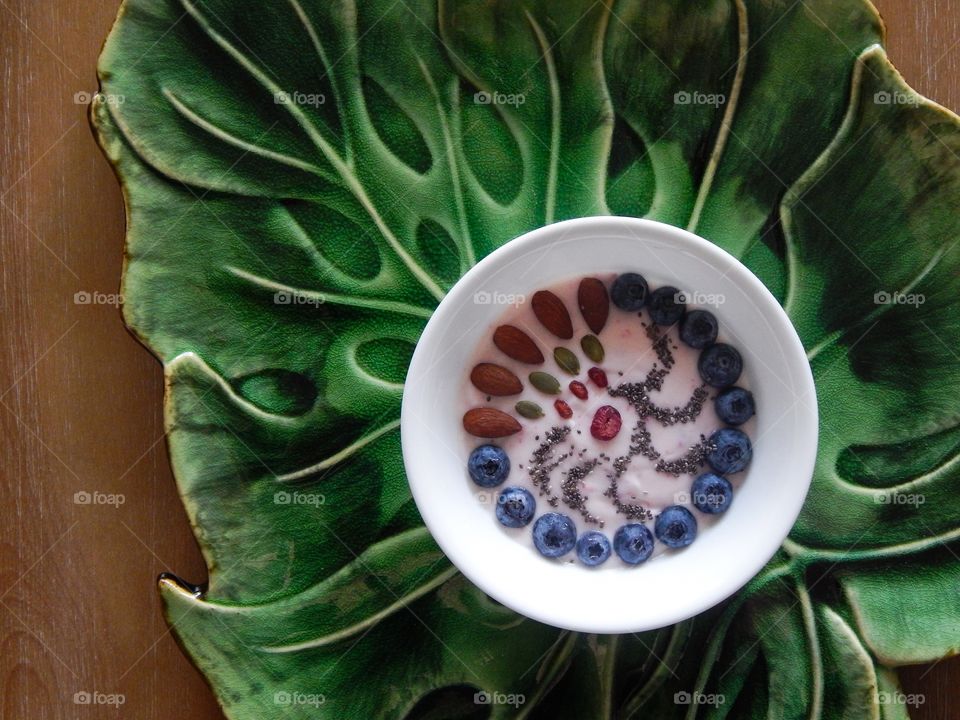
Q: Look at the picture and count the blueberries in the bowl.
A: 13